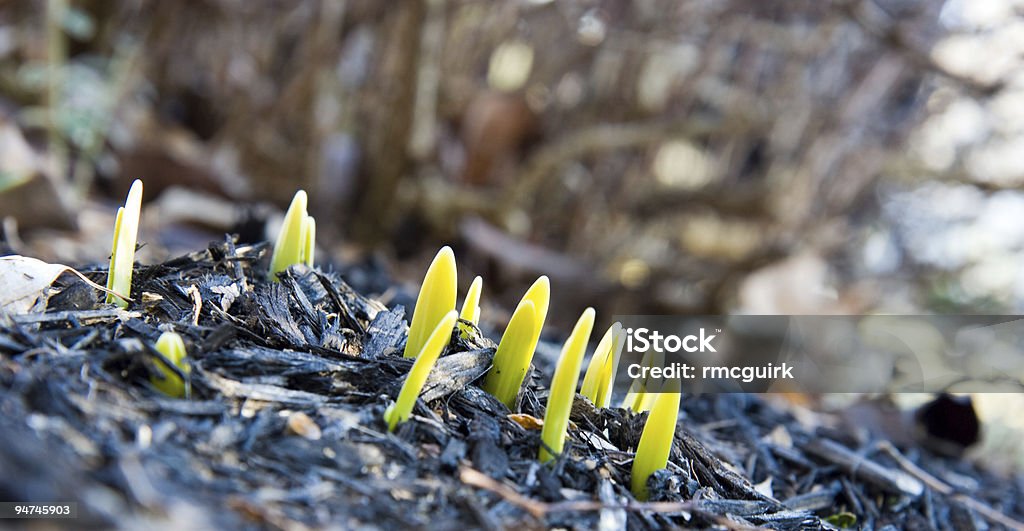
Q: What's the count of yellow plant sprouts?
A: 11